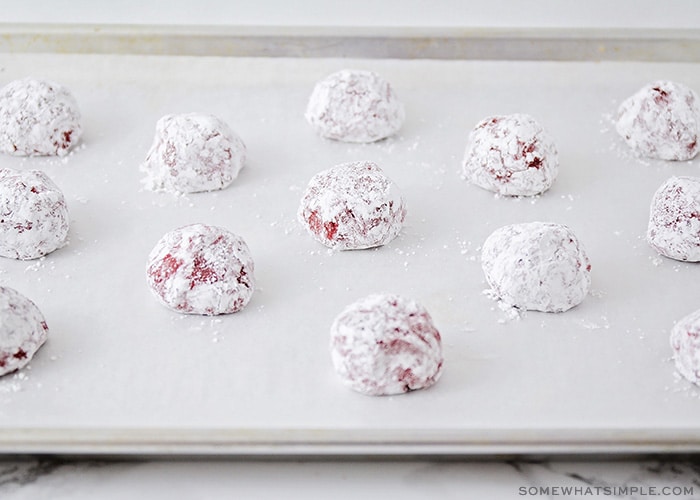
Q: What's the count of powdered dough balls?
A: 13